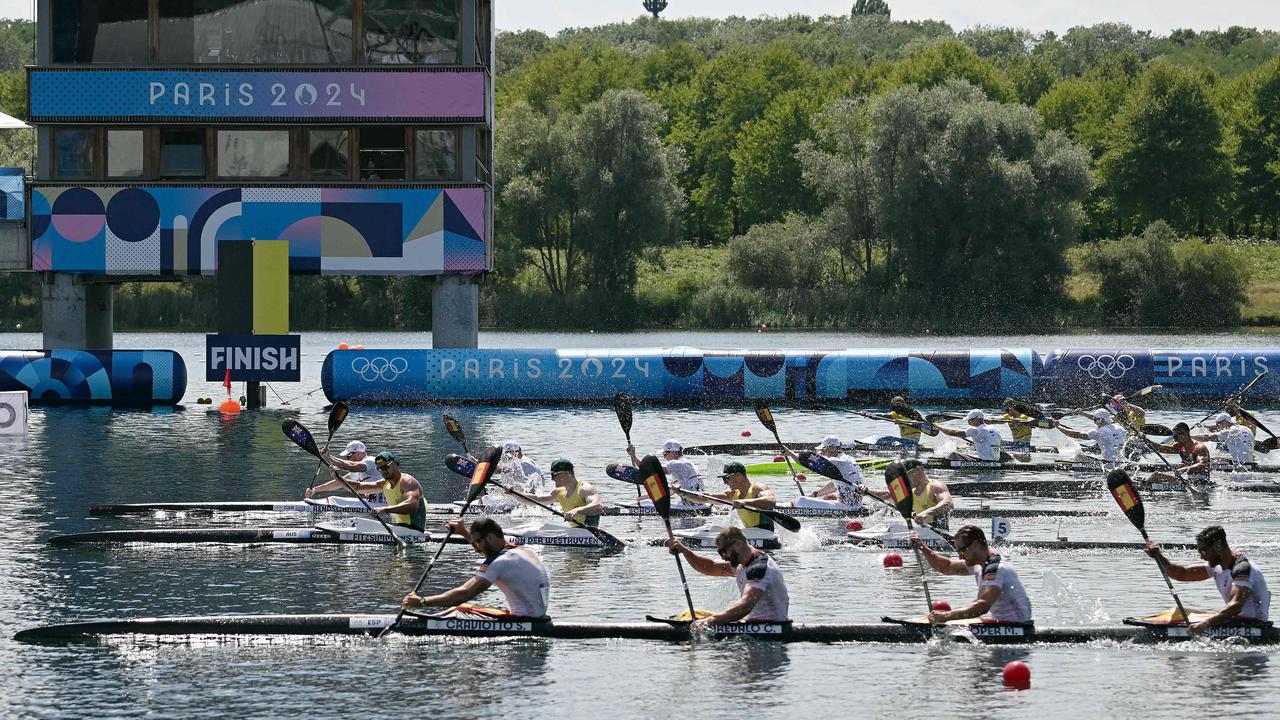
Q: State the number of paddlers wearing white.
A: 11